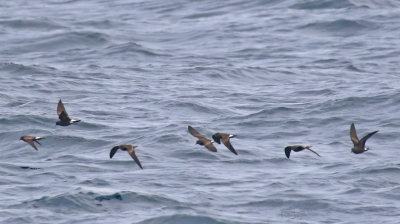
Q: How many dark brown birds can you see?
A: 7